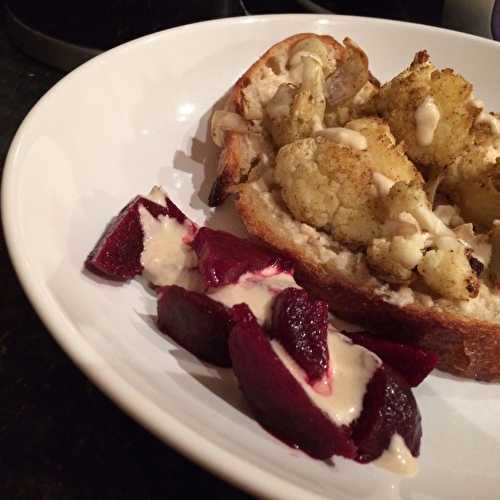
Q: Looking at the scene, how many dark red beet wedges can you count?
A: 7